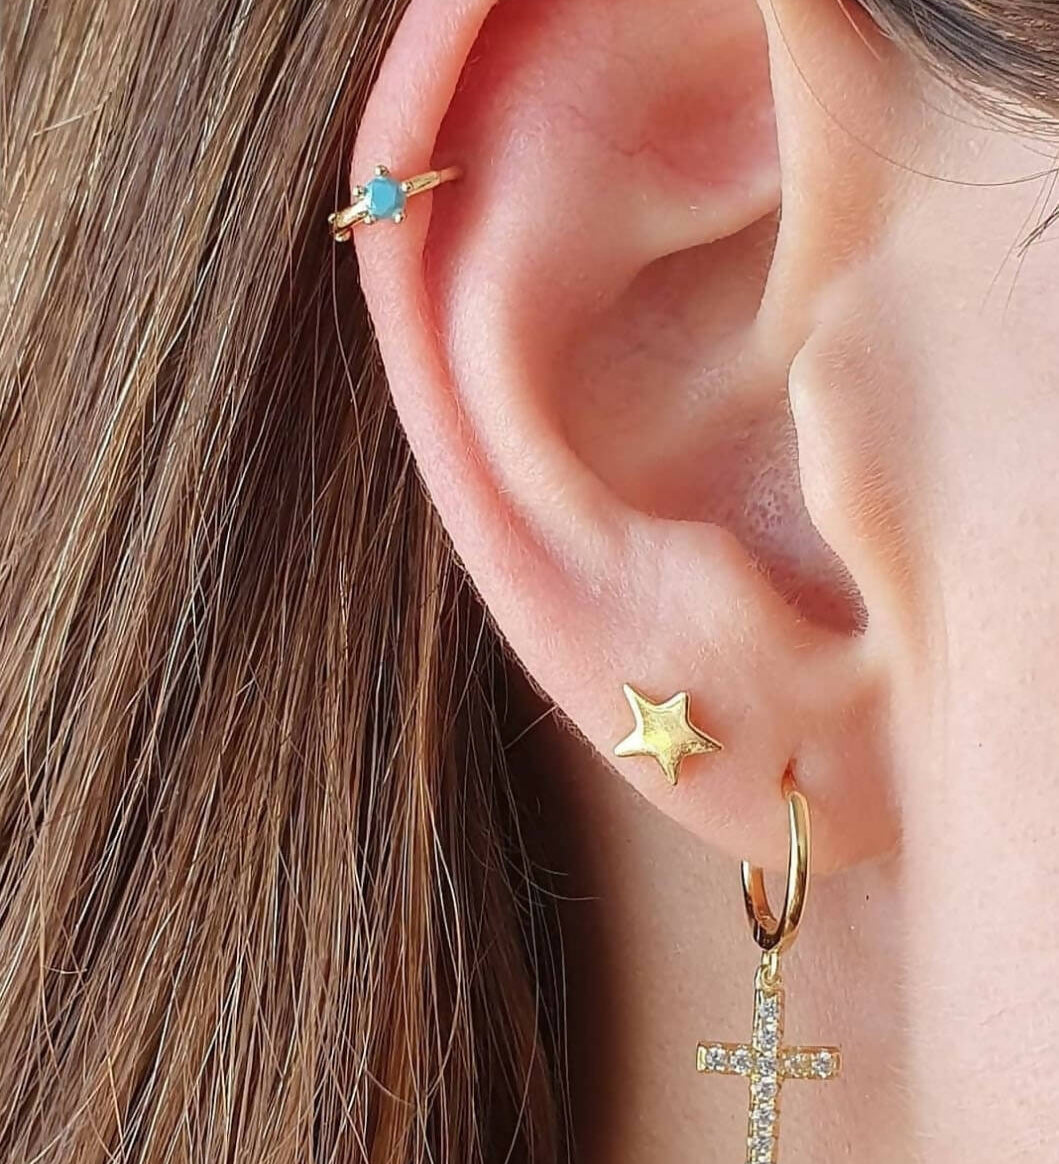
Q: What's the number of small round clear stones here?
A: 10